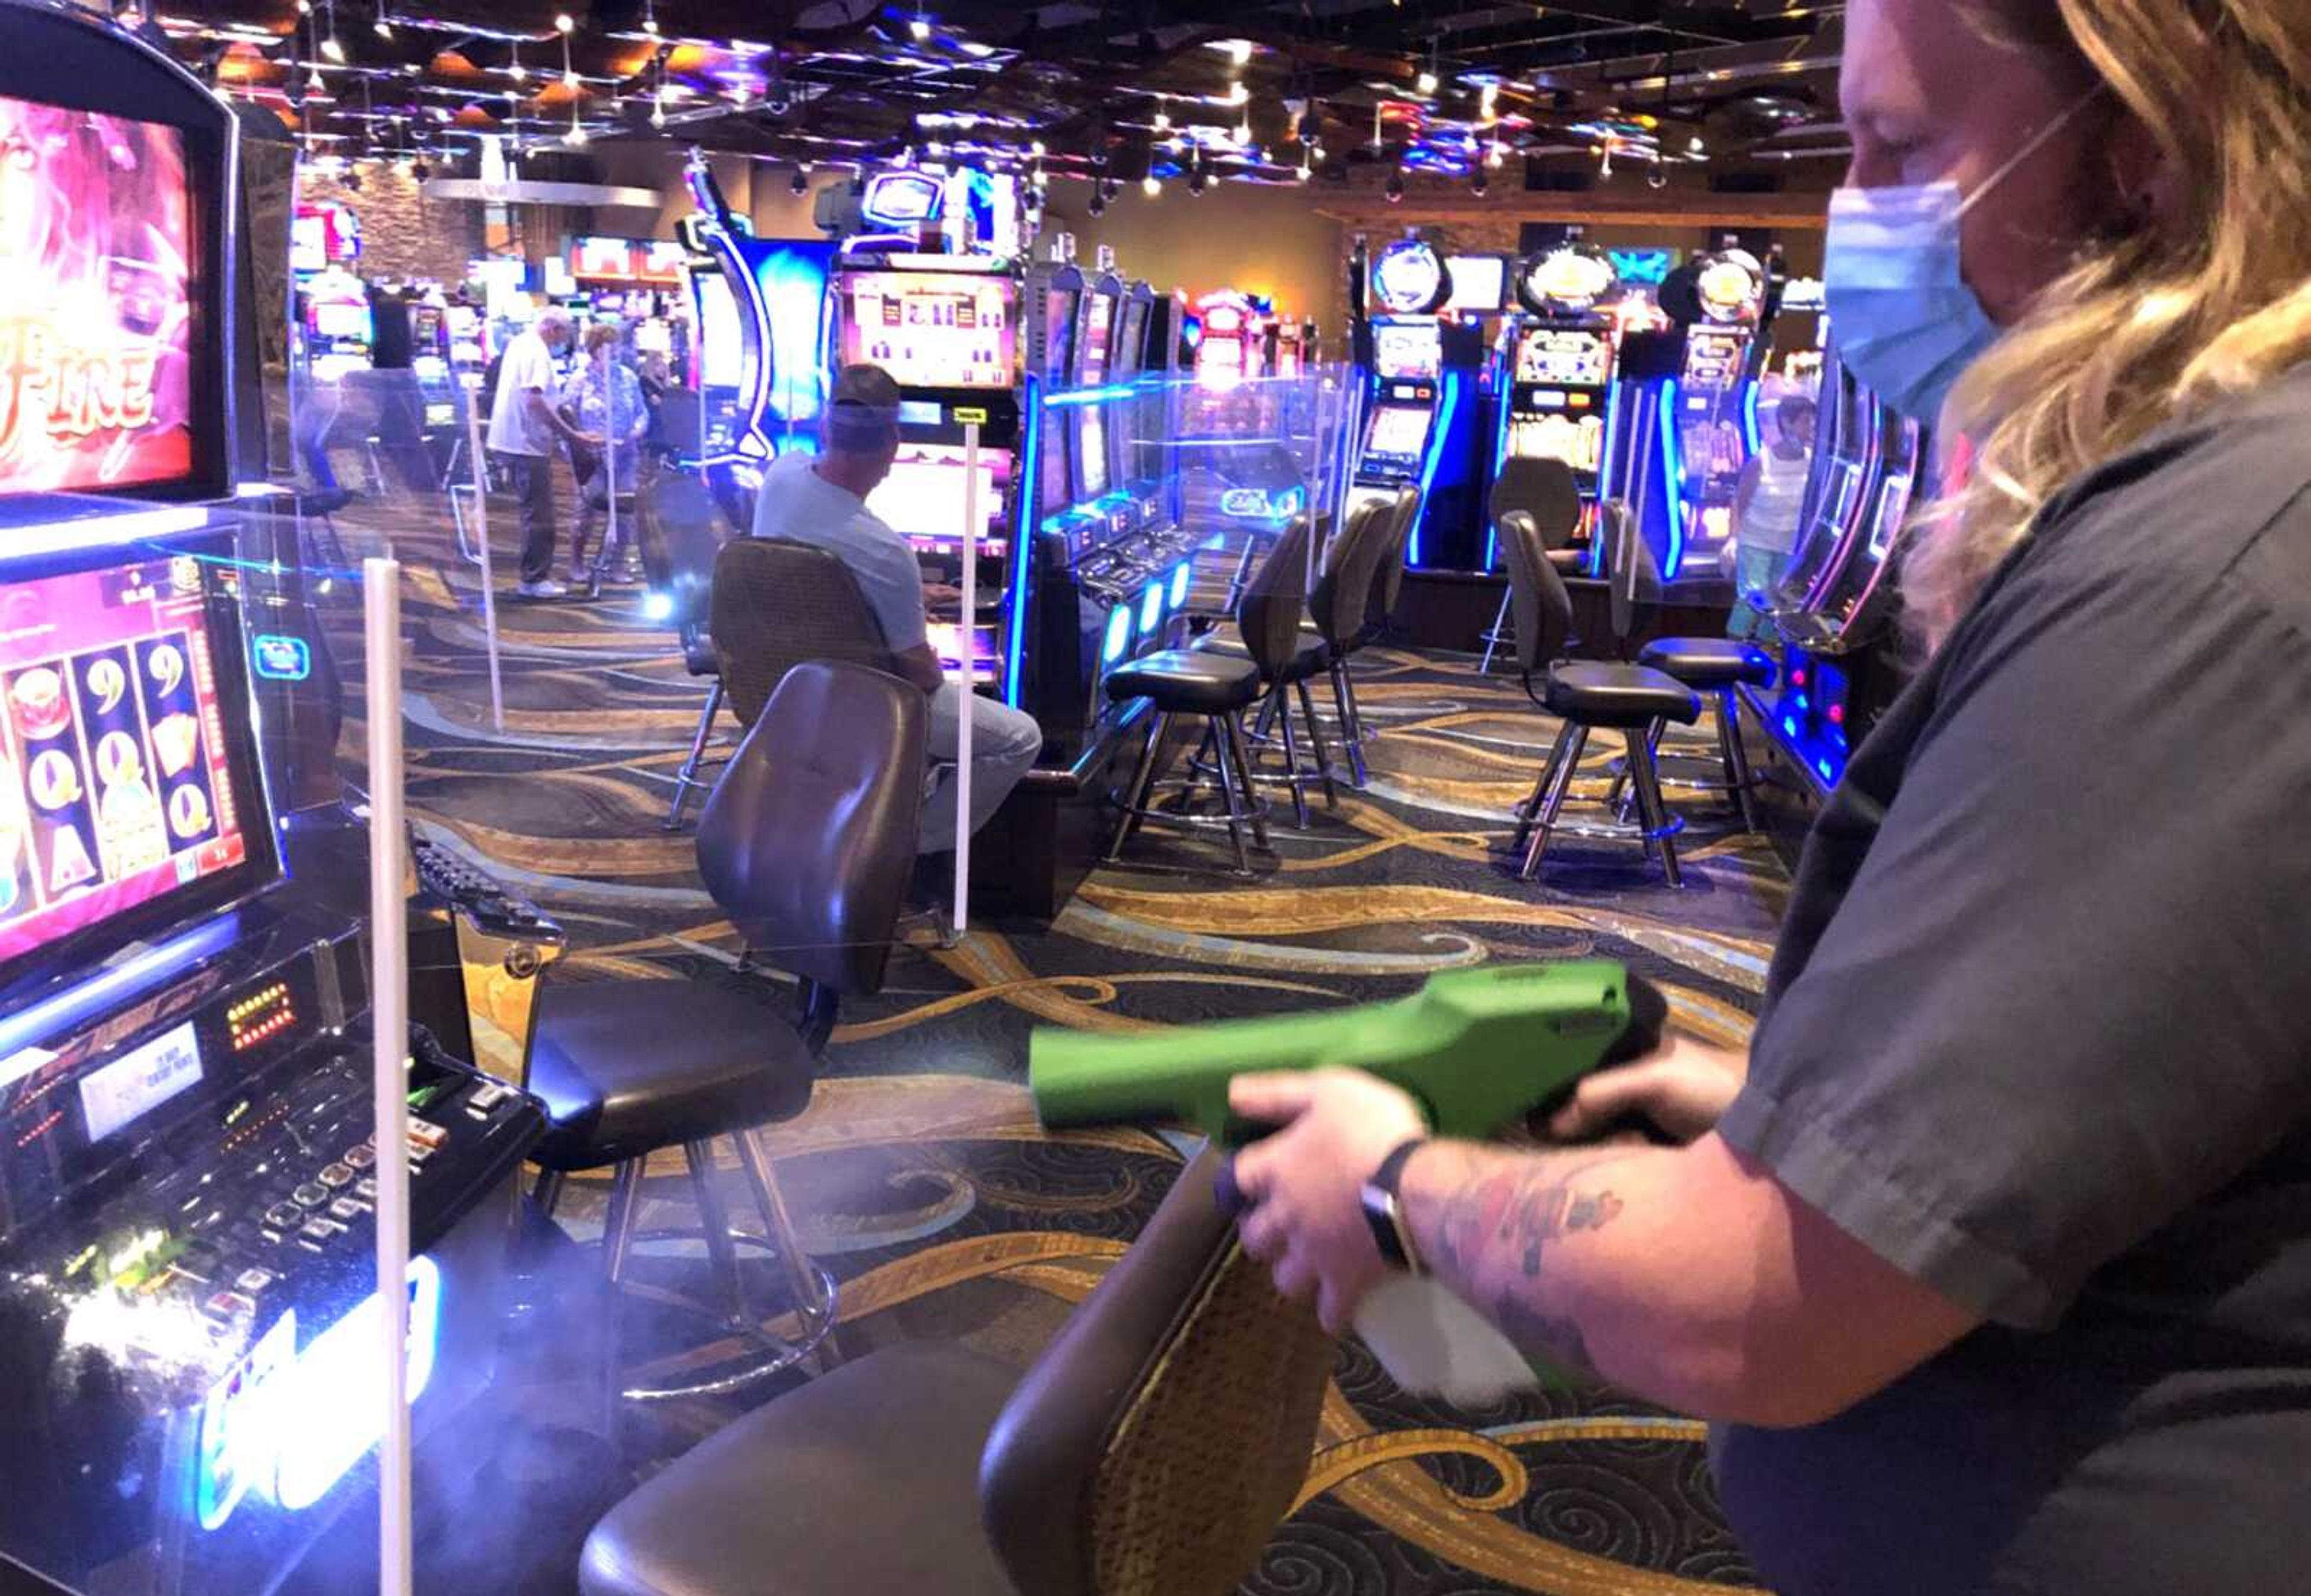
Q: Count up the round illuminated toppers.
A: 3